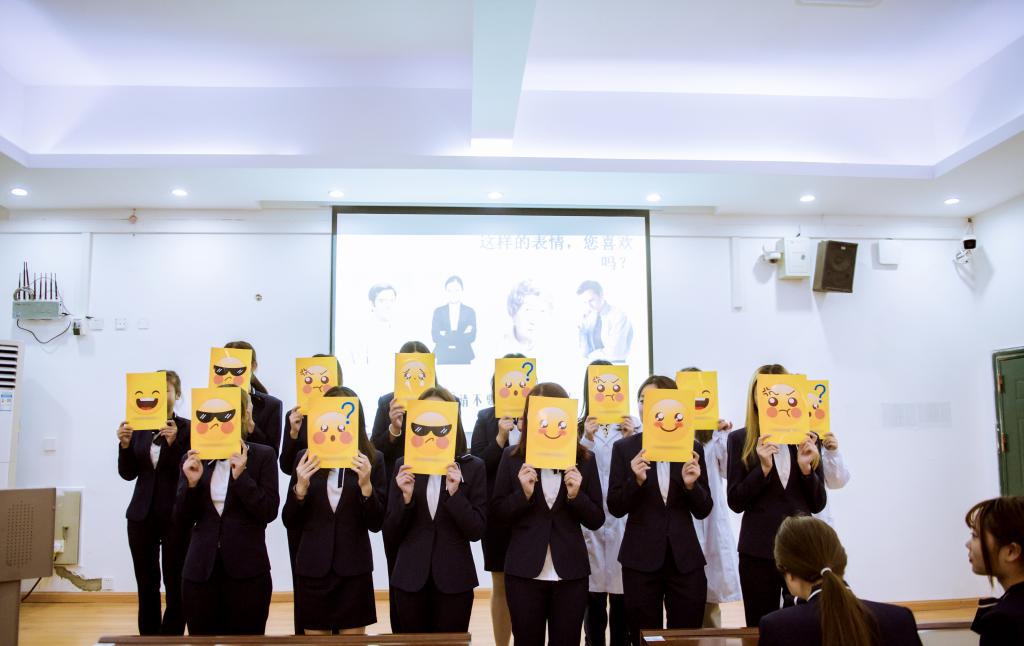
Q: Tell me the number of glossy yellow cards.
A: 14